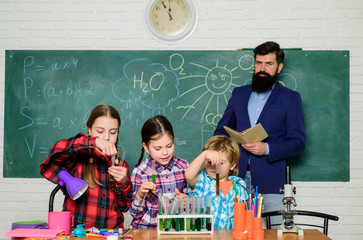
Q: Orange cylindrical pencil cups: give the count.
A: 3